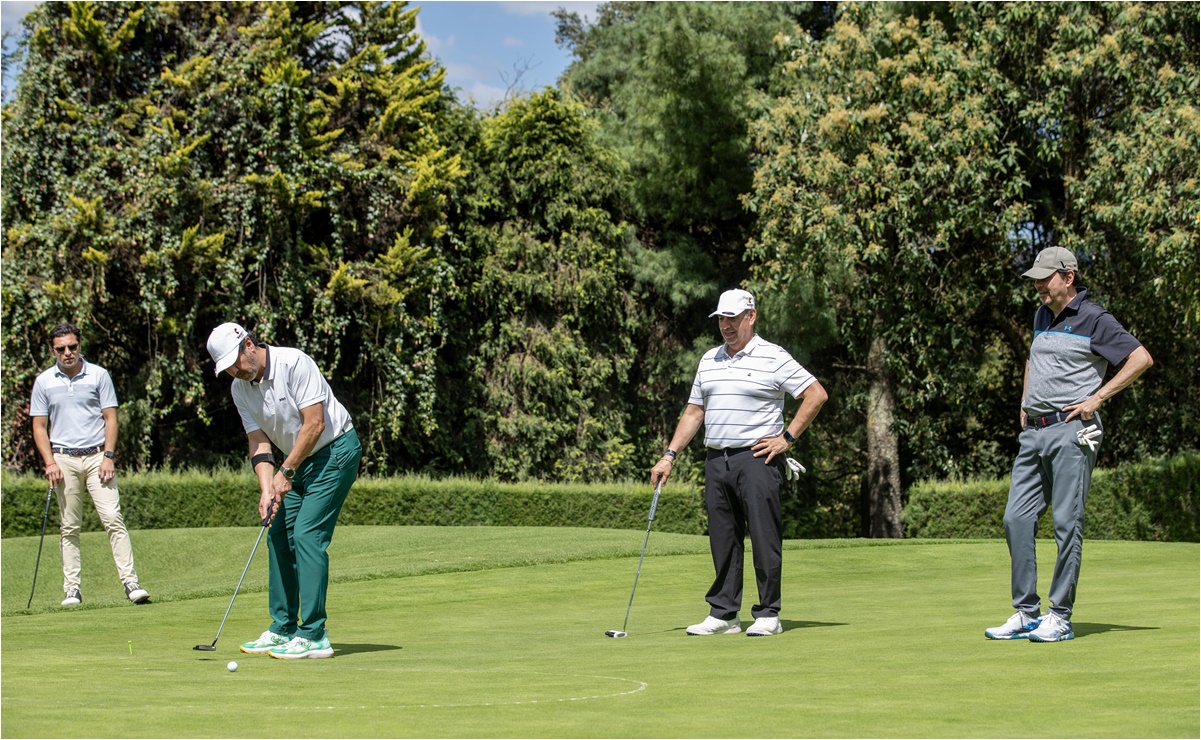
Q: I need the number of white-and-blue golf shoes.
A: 2